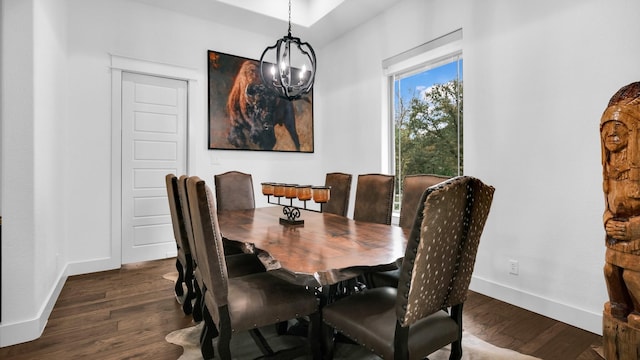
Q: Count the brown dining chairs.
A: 8